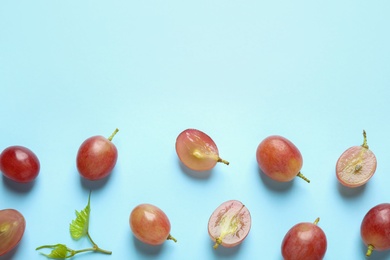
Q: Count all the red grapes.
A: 10